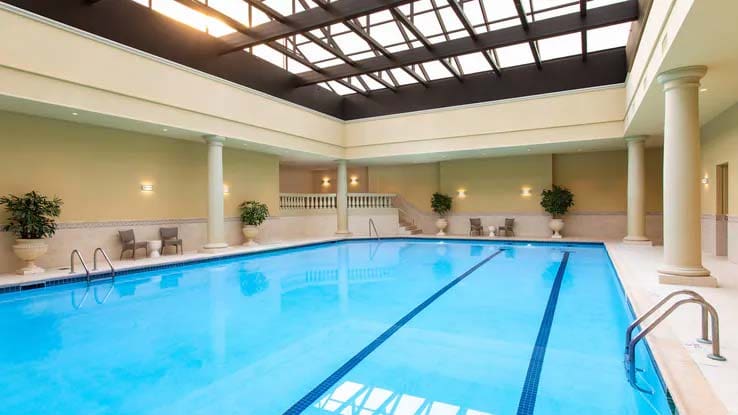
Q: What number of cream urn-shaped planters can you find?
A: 4